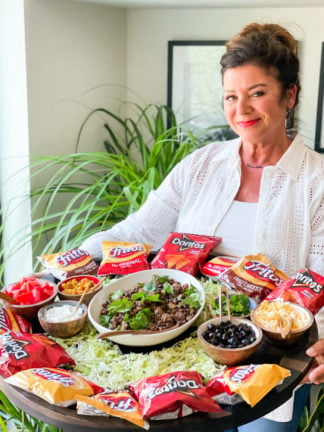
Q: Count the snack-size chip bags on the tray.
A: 12